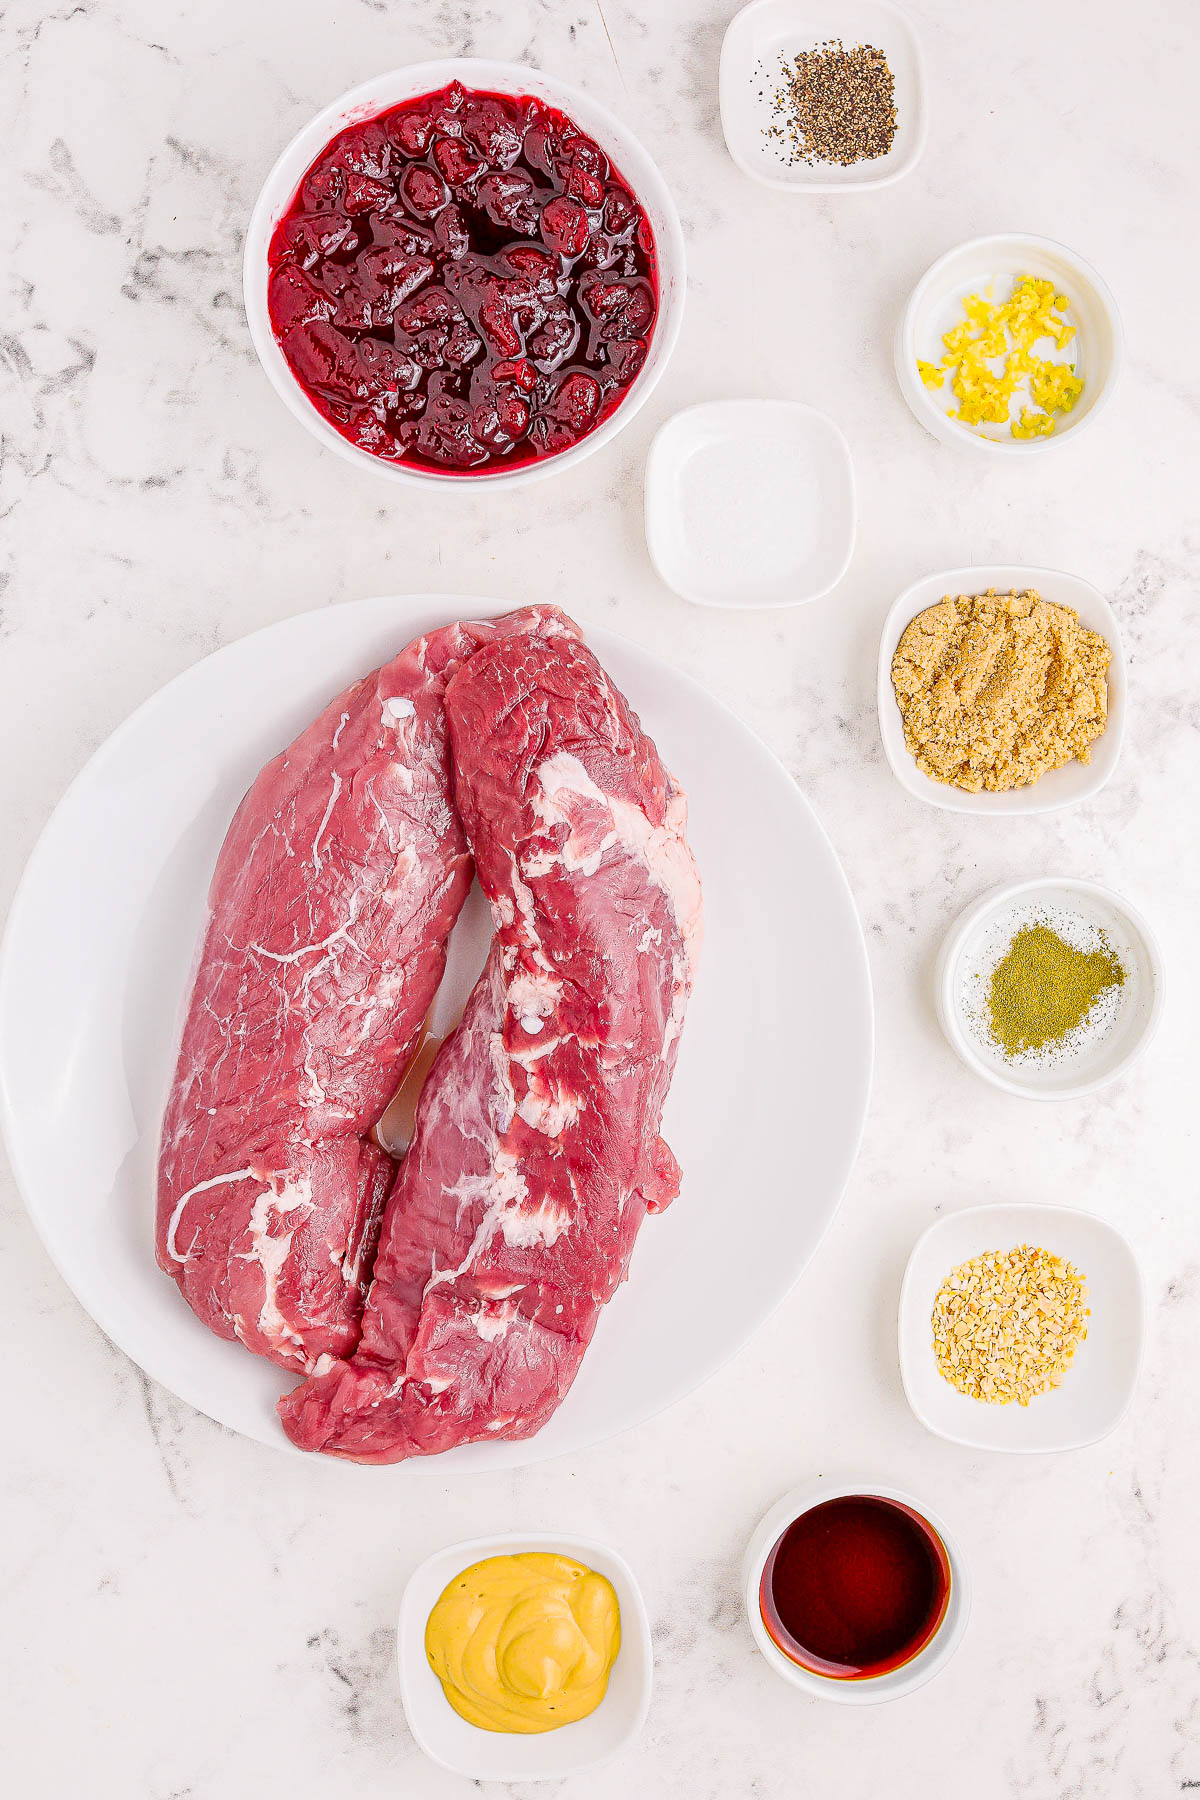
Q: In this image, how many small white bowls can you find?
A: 8